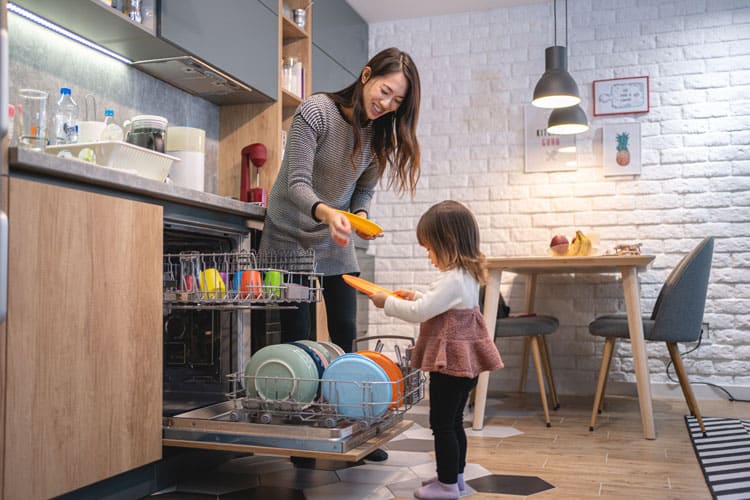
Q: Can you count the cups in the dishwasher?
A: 6